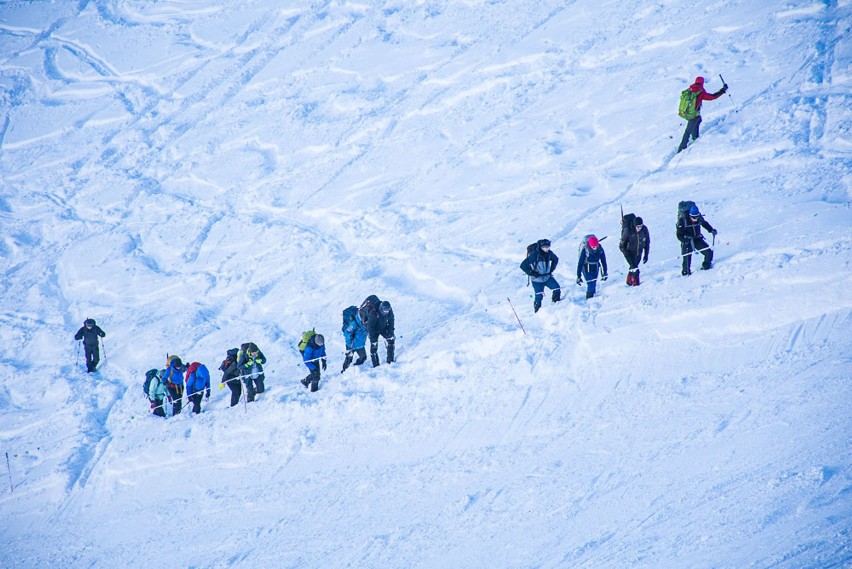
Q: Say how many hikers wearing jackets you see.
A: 14